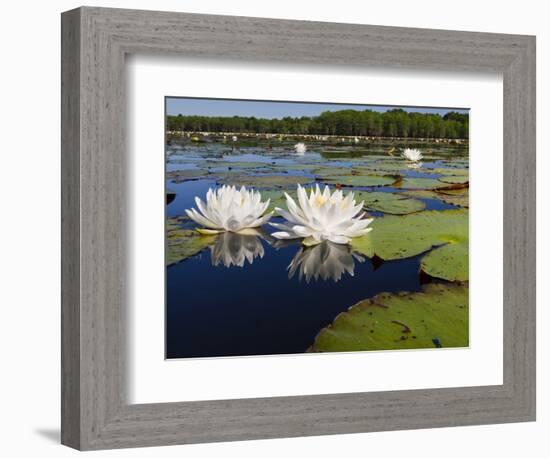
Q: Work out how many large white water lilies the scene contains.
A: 2